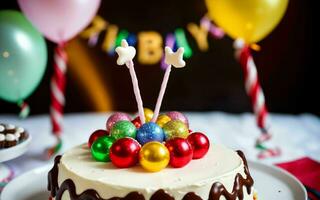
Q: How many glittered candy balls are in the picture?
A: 5